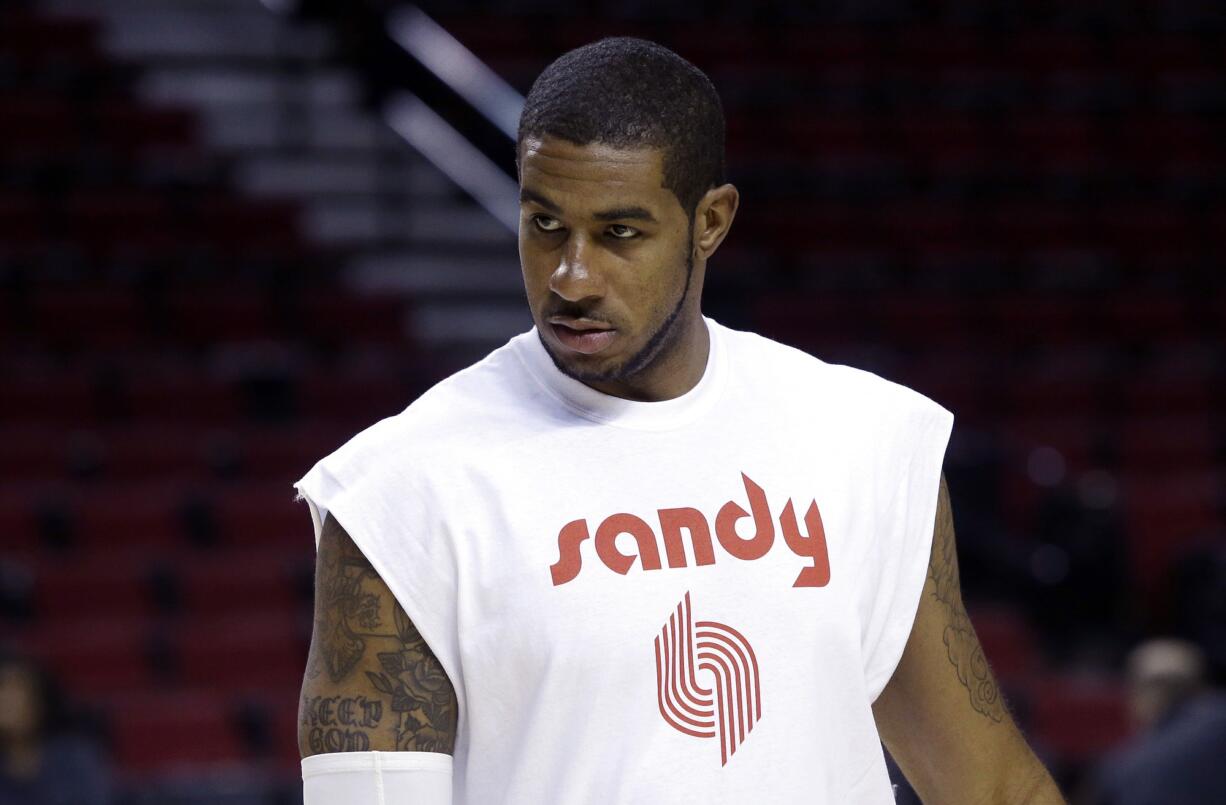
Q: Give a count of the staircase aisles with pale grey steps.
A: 1